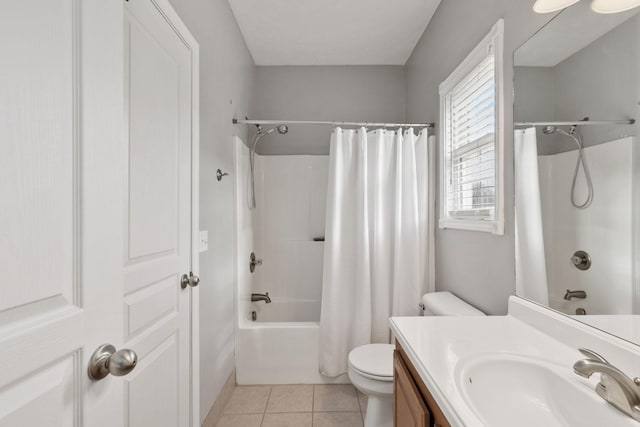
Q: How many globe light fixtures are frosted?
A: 2